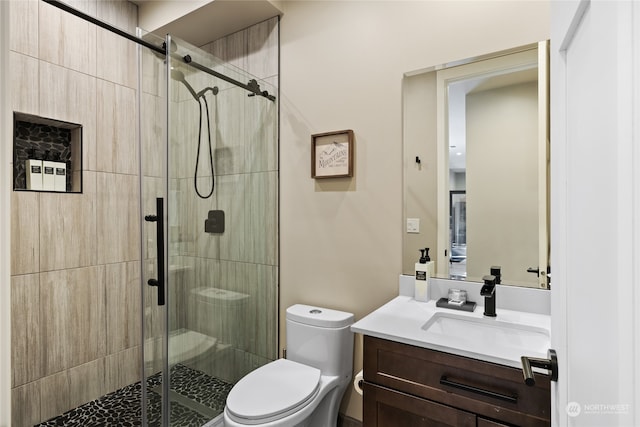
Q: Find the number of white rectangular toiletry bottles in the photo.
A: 4